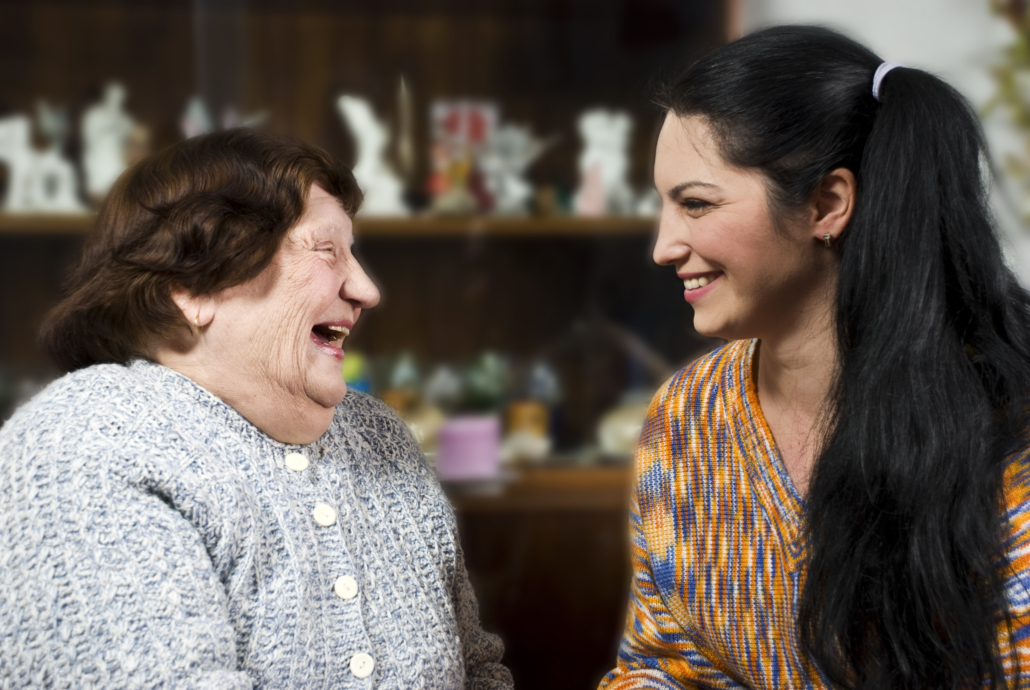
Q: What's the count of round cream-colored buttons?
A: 4